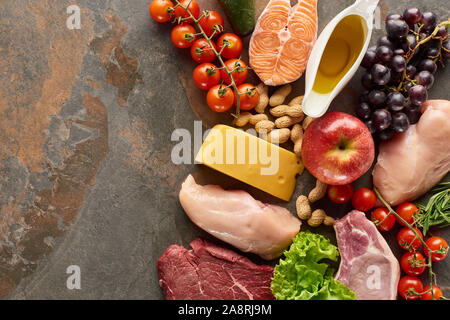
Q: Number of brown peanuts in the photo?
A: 13